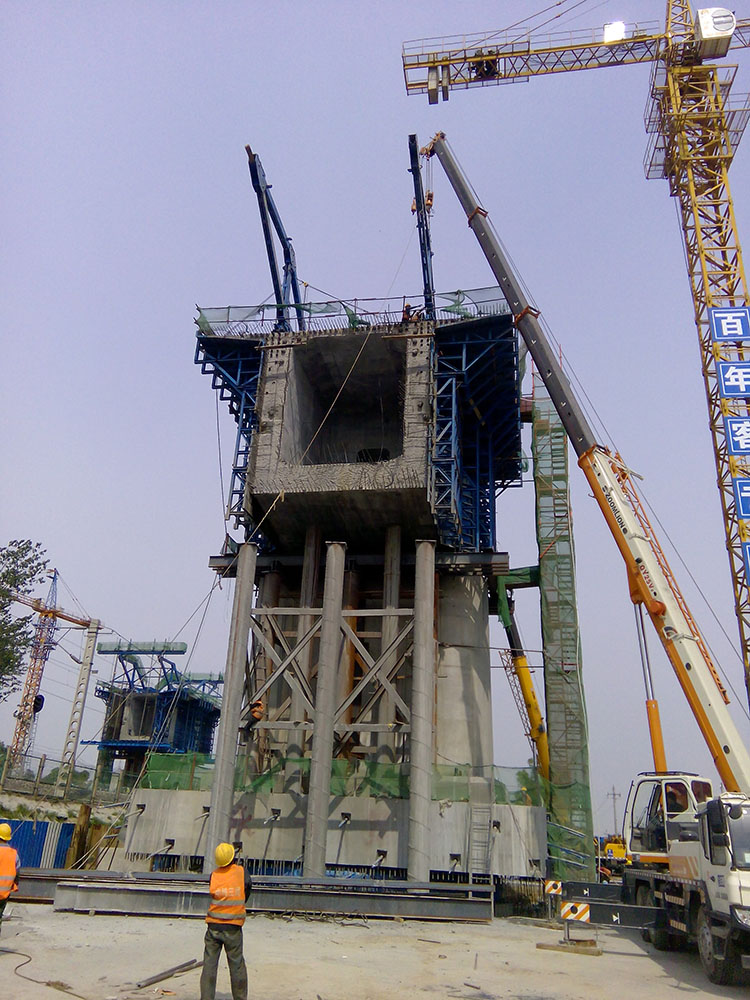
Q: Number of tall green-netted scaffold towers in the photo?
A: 1